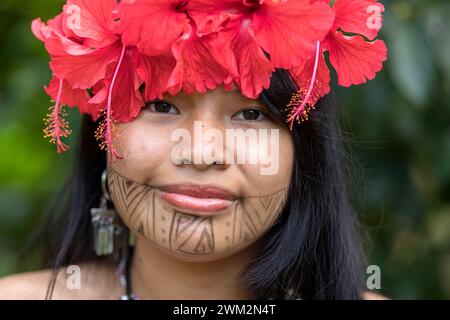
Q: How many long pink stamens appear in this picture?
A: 3